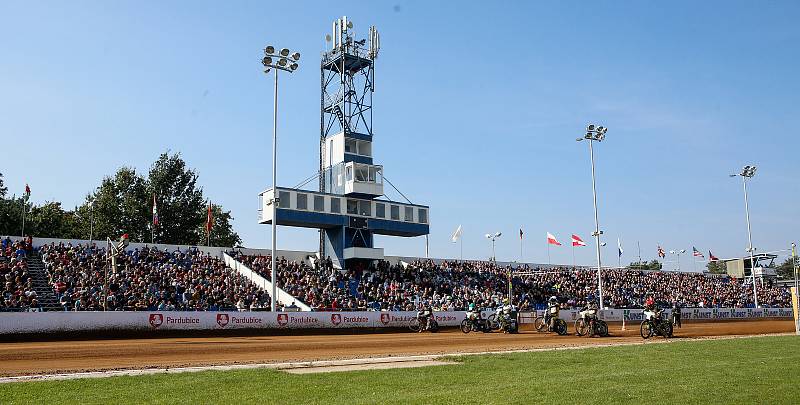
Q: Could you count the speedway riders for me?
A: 6